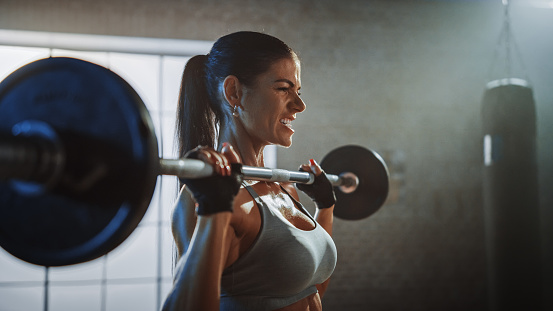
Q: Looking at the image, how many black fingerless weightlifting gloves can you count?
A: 2